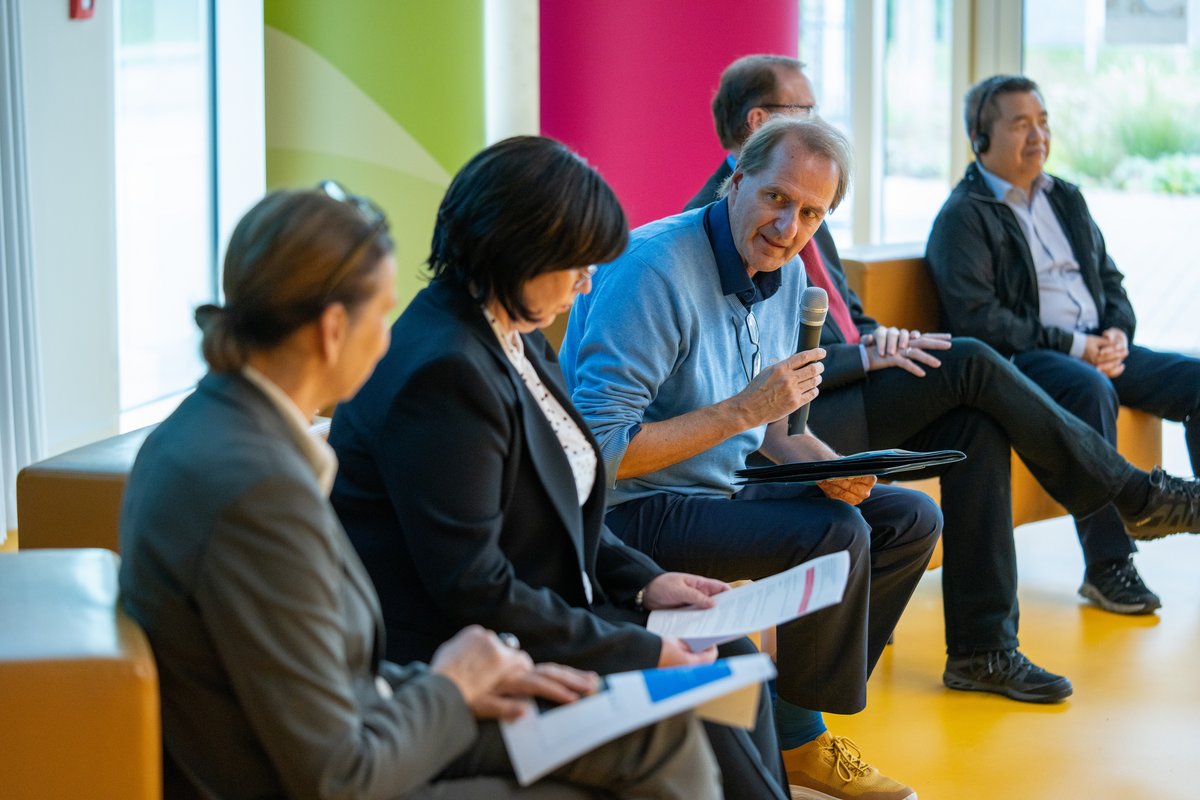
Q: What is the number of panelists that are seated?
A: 5